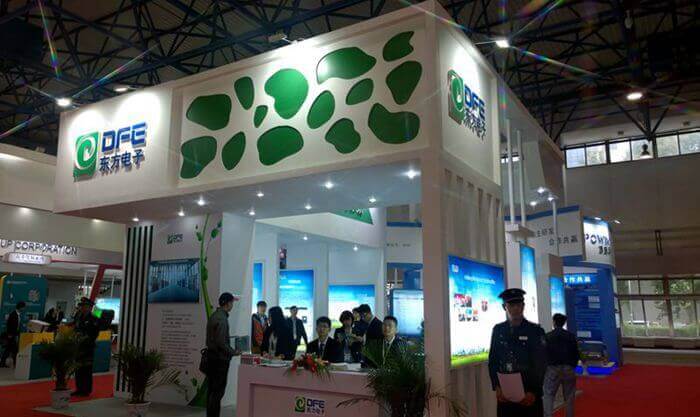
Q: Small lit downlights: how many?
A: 11